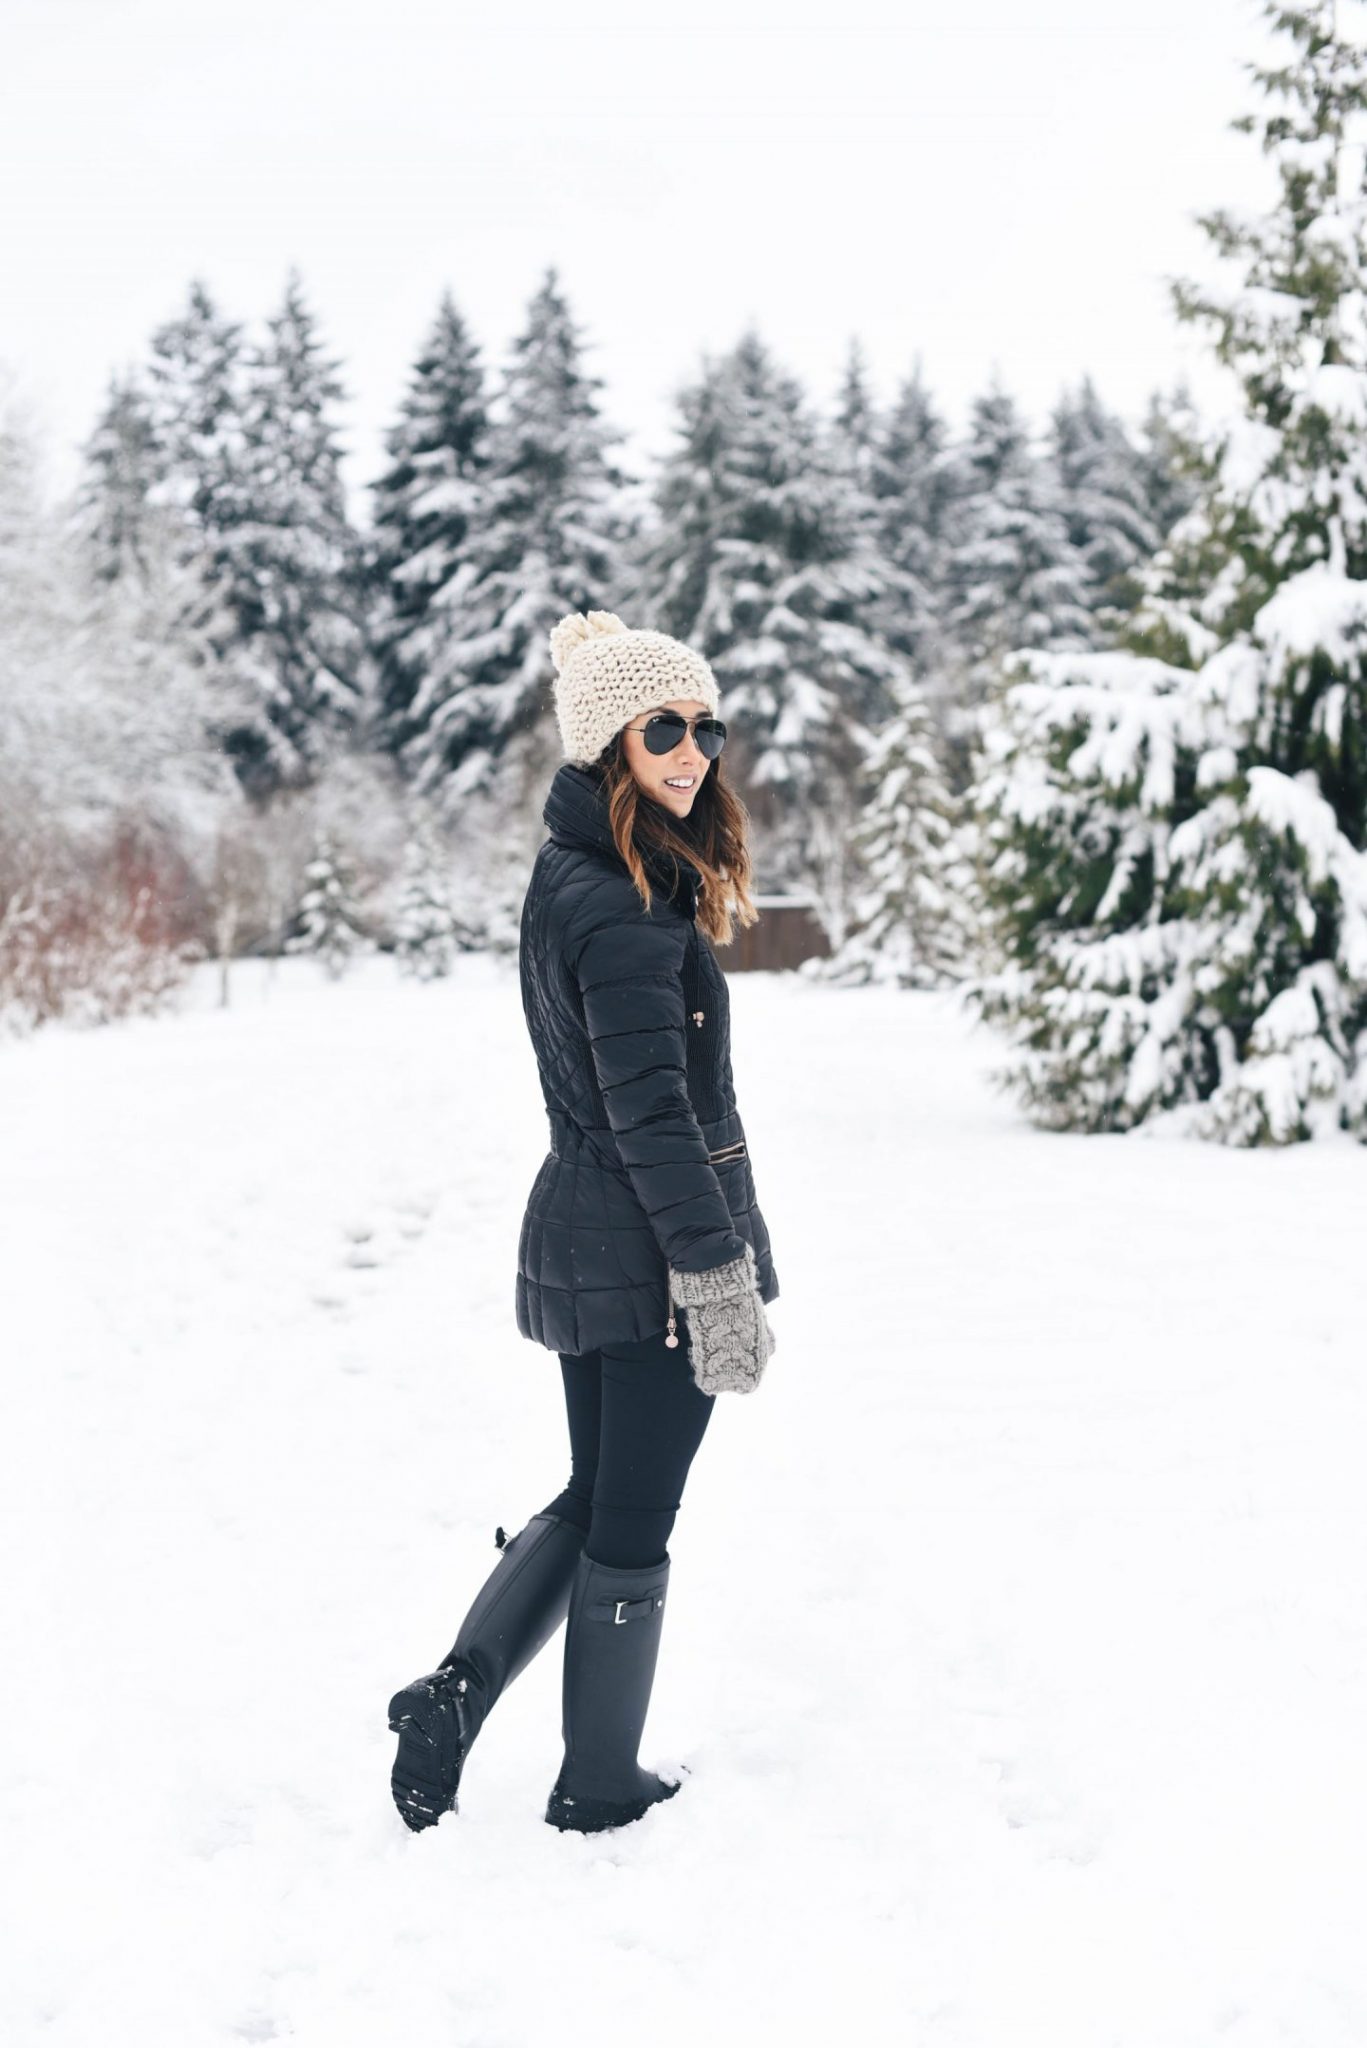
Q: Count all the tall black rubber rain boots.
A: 2